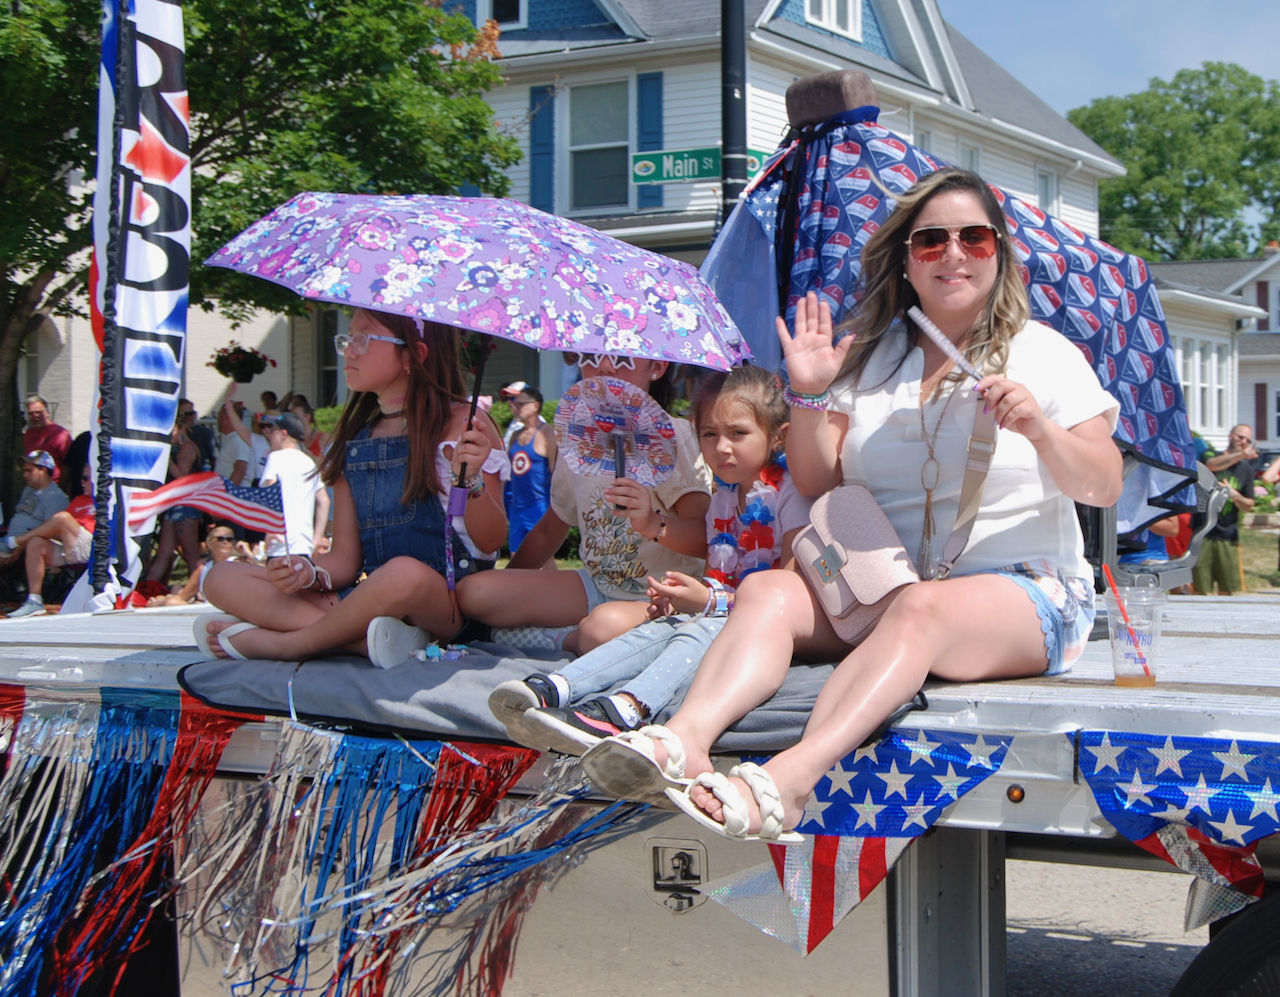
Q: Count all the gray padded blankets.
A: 1